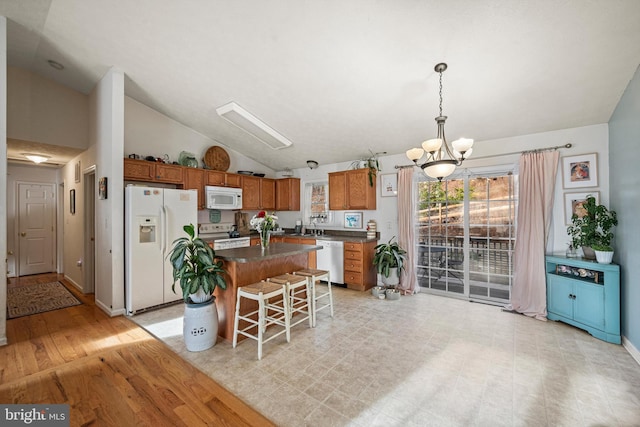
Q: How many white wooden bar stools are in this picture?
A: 3